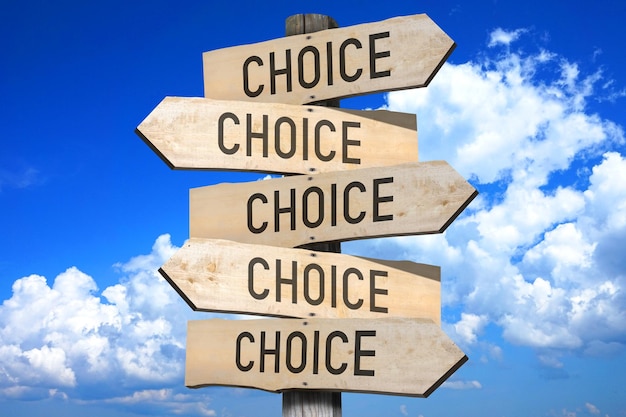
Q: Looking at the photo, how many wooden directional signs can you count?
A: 5